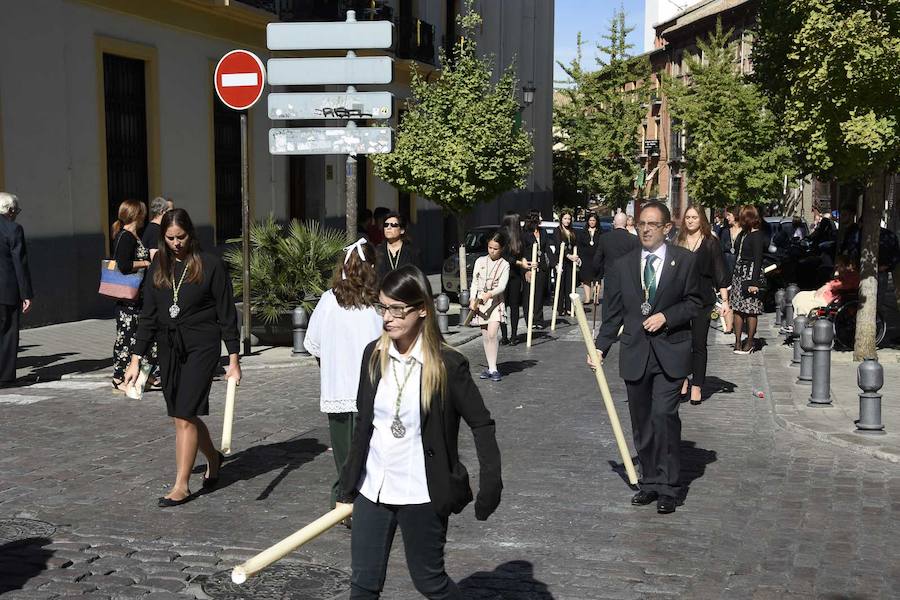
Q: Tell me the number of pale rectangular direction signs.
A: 4